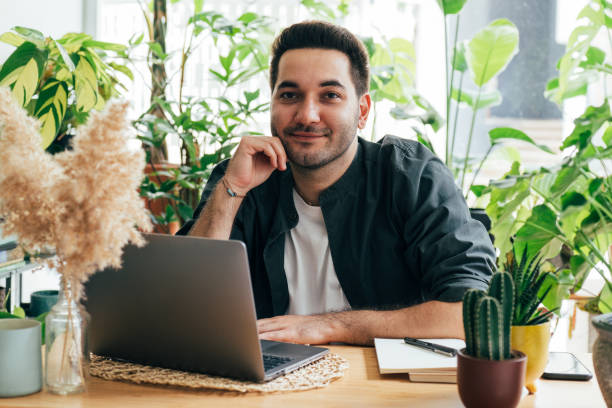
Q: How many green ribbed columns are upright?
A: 3